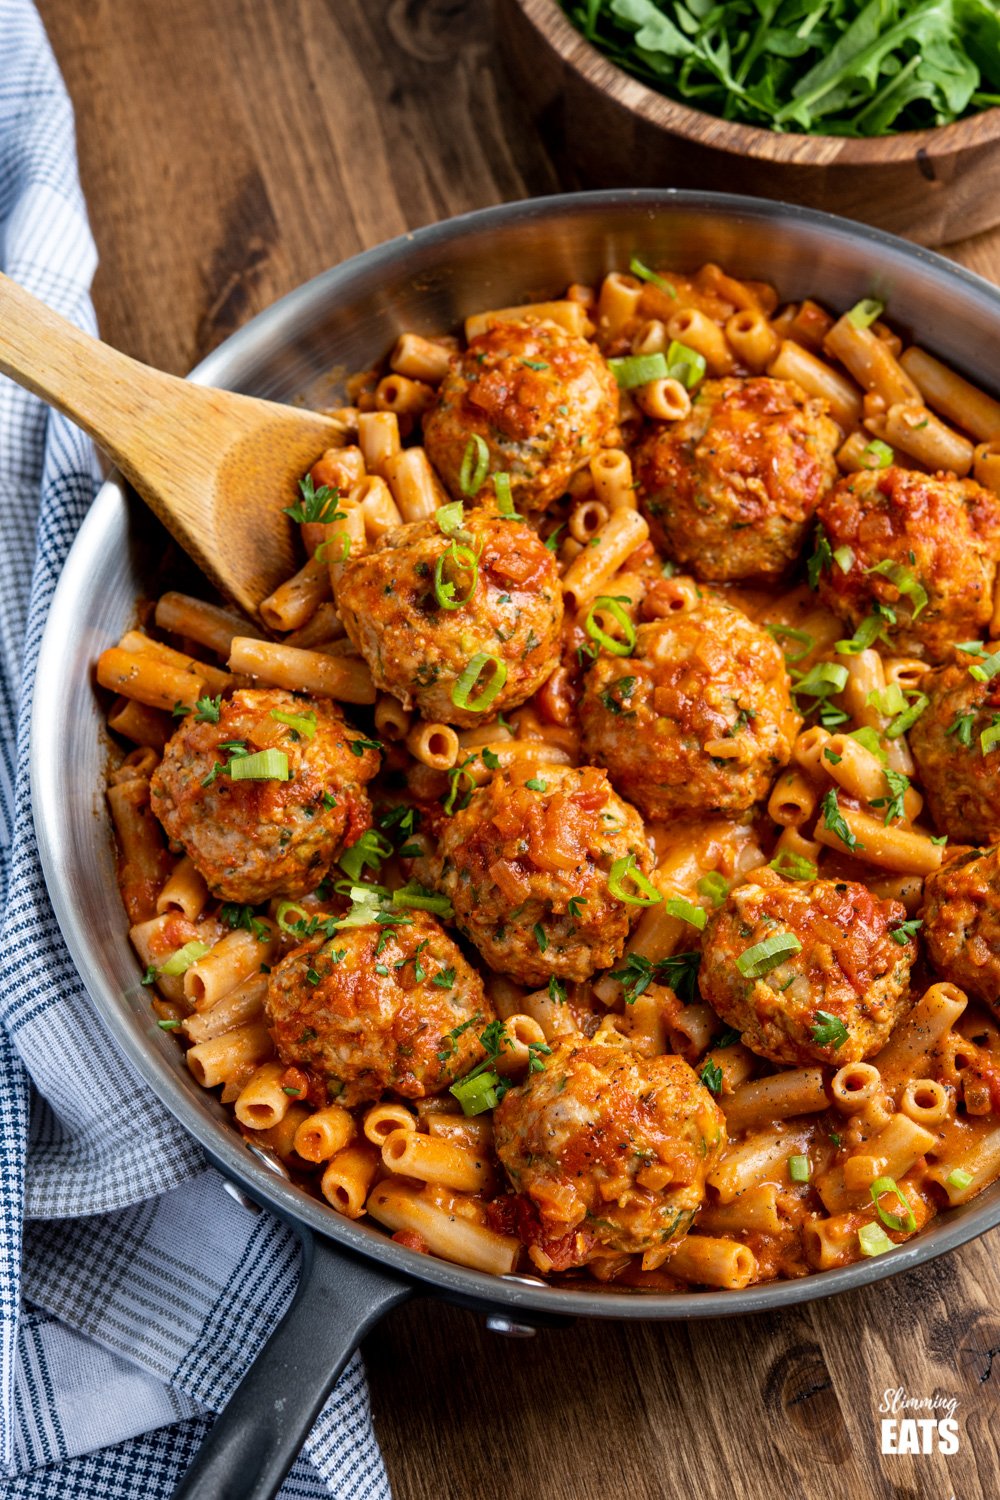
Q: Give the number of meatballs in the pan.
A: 12